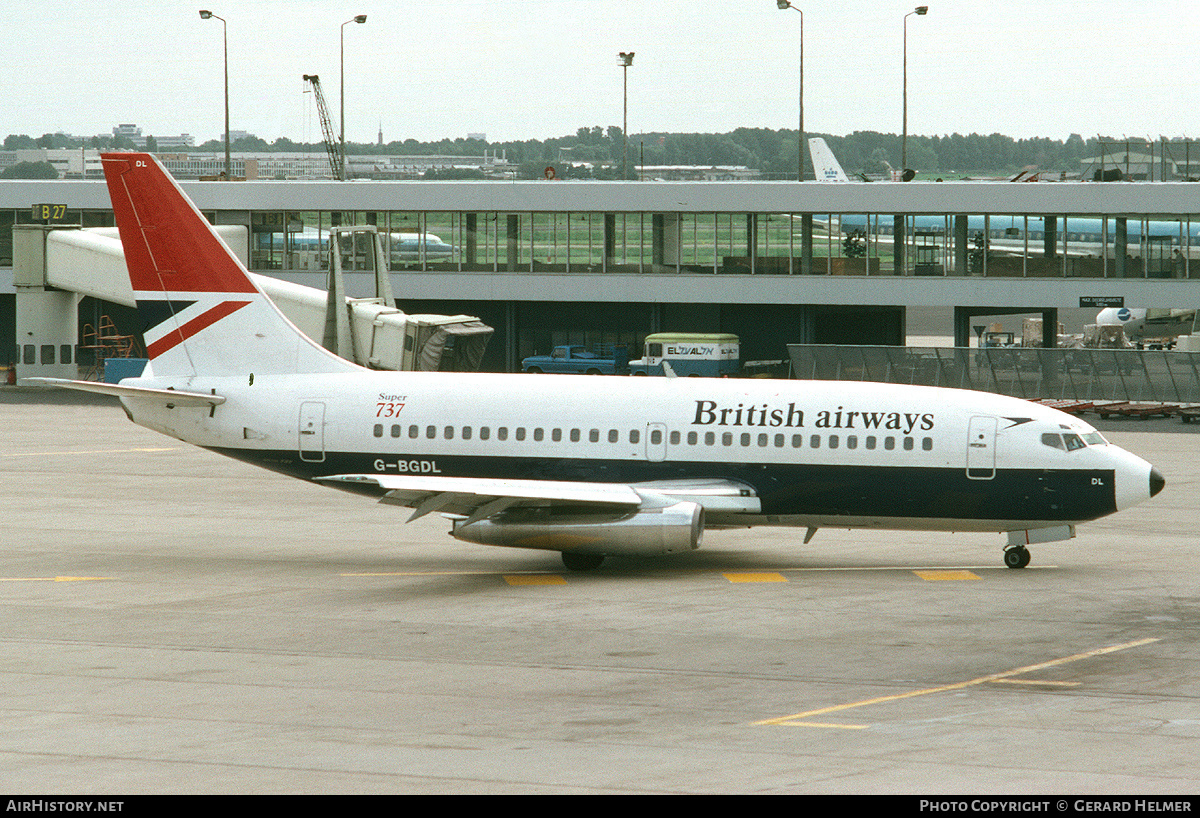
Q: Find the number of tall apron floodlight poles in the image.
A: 5